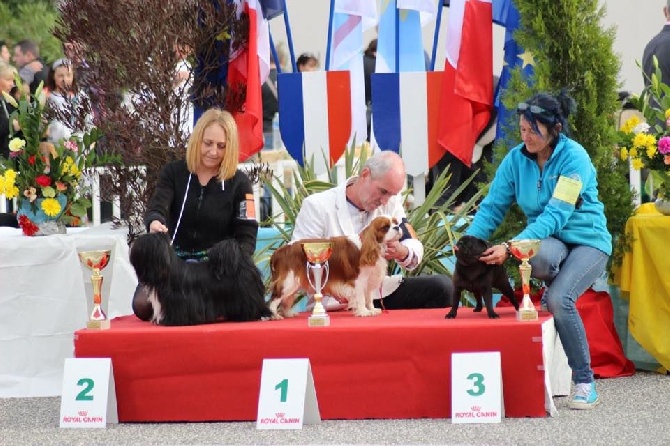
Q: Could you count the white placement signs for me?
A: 3